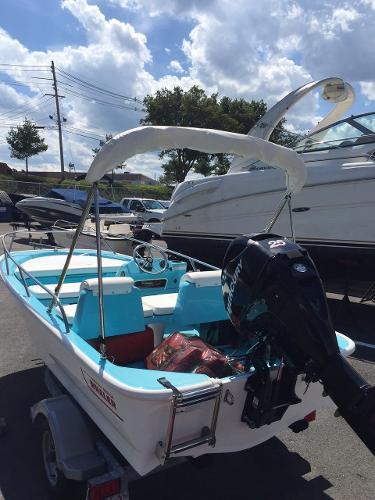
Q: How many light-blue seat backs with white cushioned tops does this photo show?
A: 2